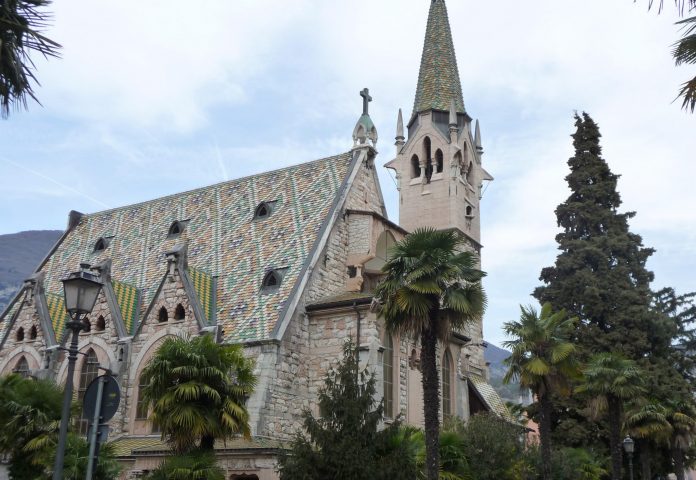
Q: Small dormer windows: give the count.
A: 4